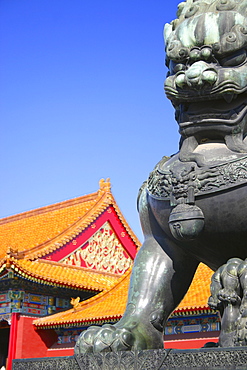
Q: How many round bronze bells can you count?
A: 1